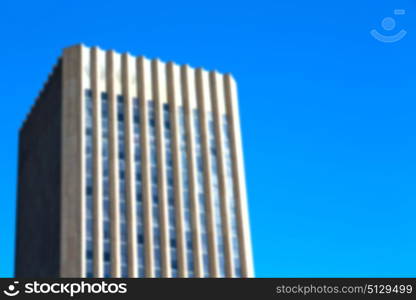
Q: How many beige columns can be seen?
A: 11